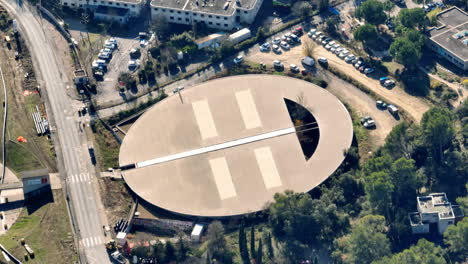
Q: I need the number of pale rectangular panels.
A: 4